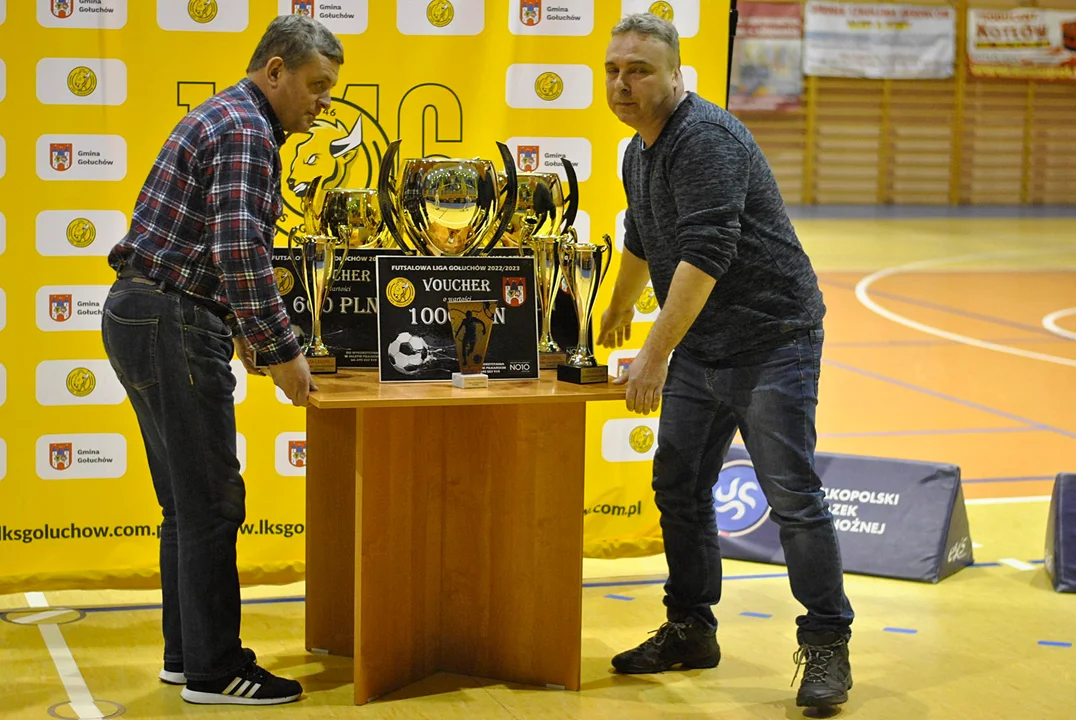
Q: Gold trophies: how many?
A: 6